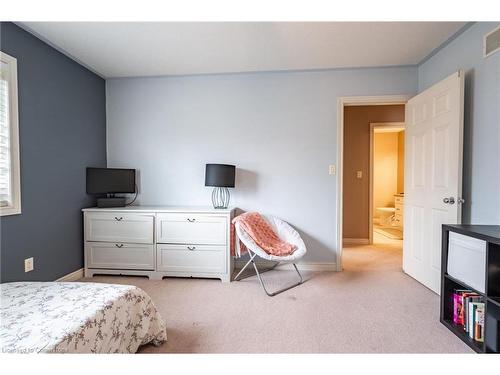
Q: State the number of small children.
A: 0